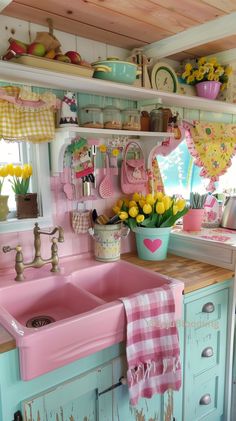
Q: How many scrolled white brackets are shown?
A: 2